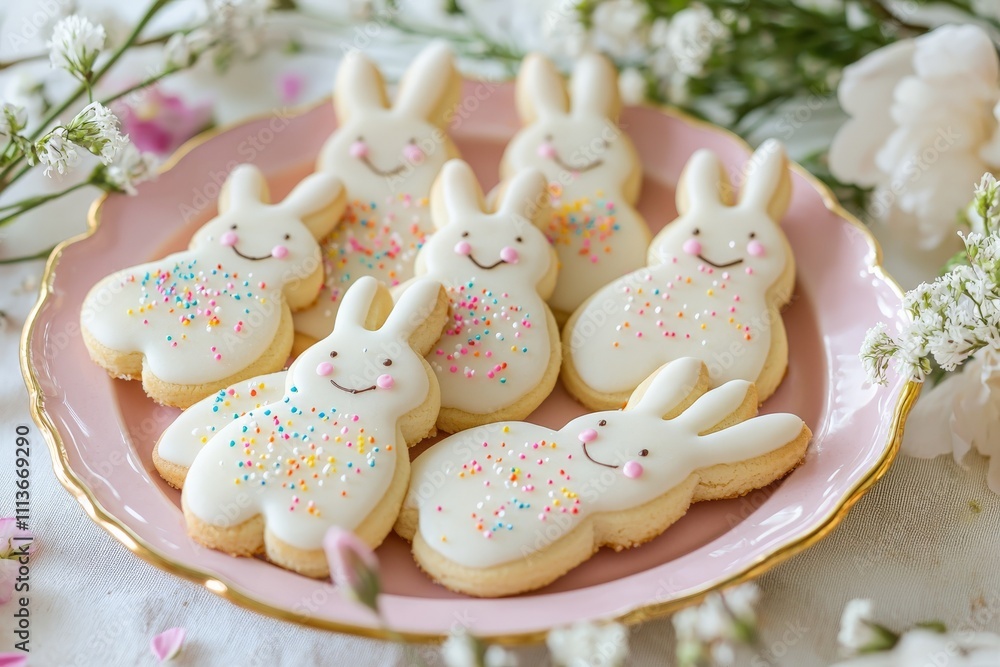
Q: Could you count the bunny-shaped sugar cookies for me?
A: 7